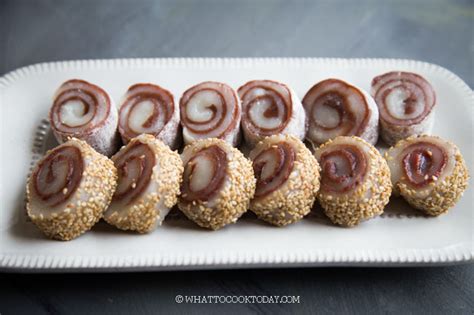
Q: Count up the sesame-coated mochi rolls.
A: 6